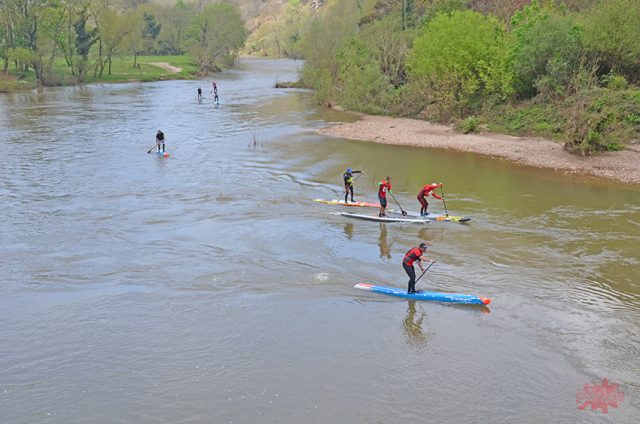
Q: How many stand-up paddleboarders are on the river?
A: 8